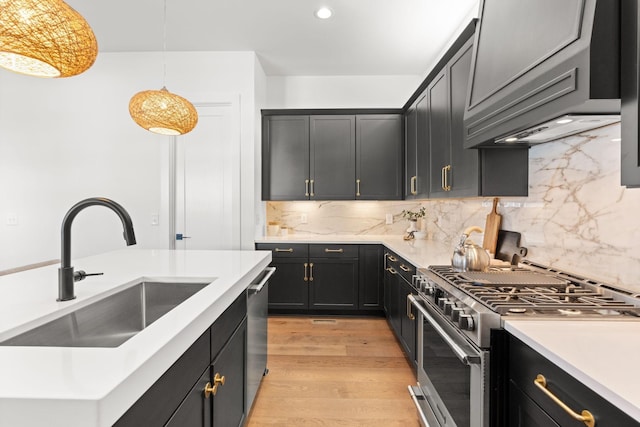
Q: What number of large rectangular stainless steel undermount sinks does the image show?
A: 1